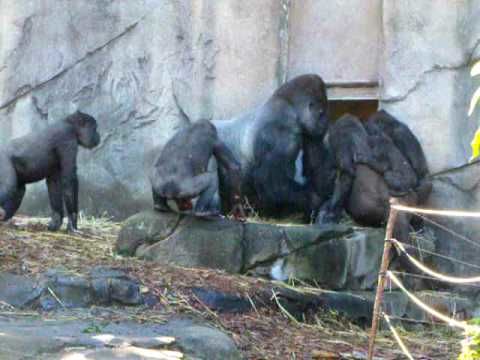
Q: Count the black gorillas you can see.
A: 5